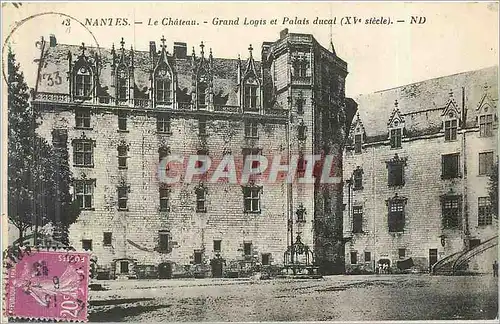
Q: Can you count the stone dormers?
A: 9